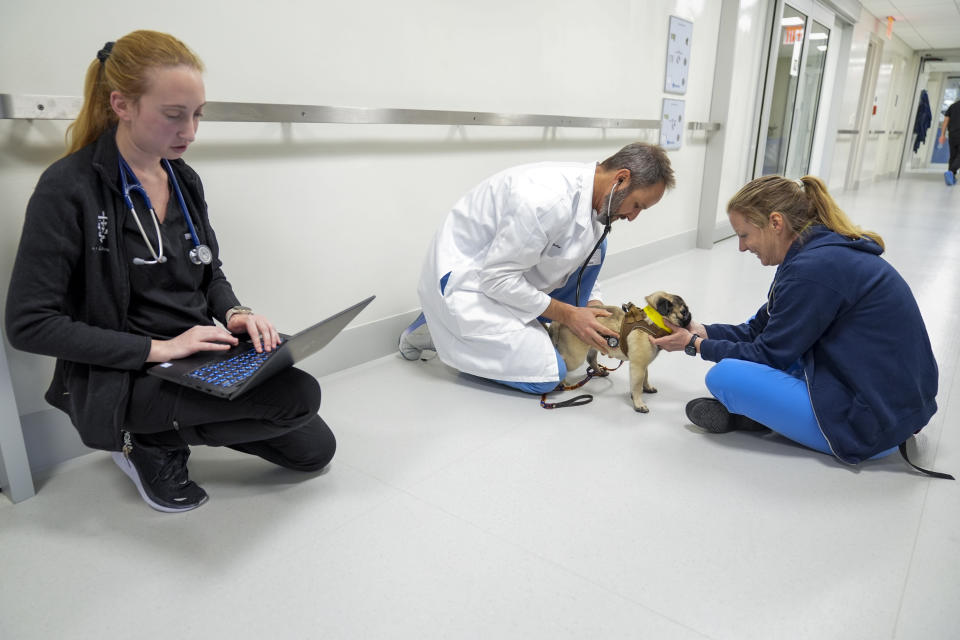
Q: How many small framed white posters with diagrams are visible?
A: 2